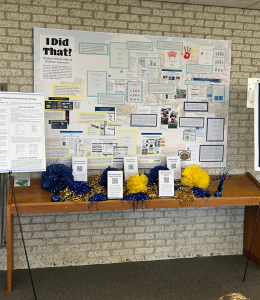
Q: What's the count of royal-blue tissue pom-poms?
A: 3